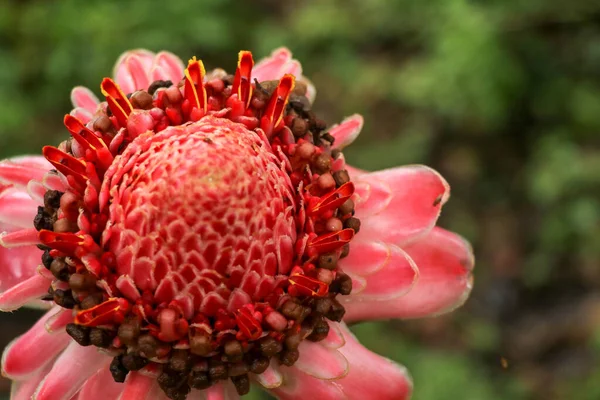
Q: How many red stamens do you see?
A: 12